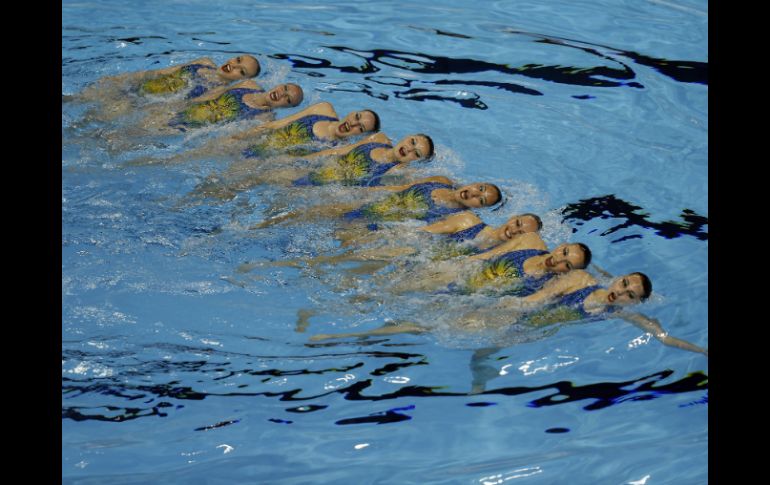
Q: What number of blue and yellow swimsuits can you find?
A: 8